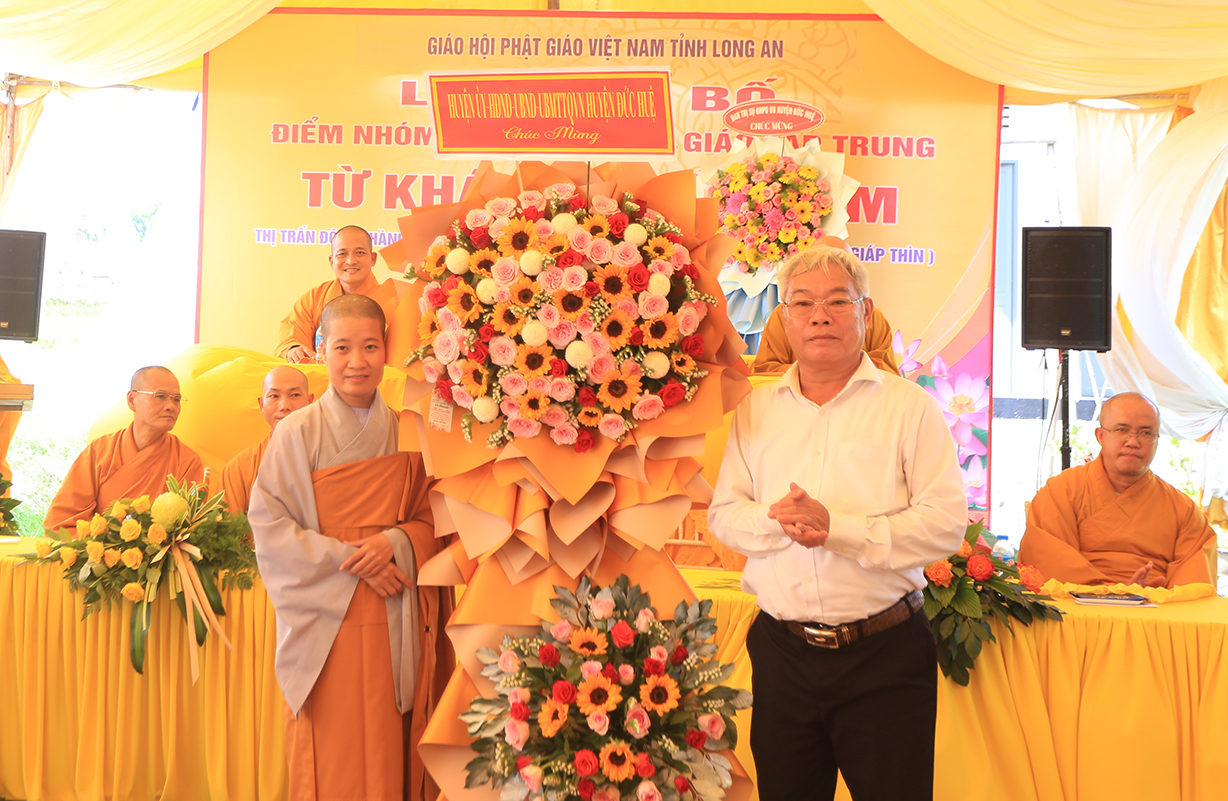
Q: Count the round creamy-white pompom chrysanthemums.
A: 10